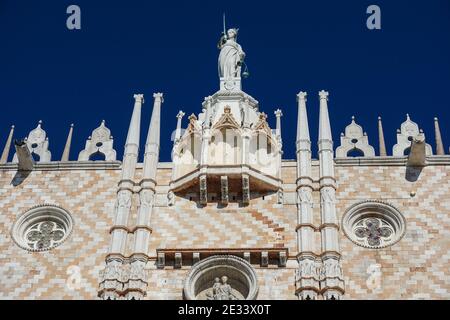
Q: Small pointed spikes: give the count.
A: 4